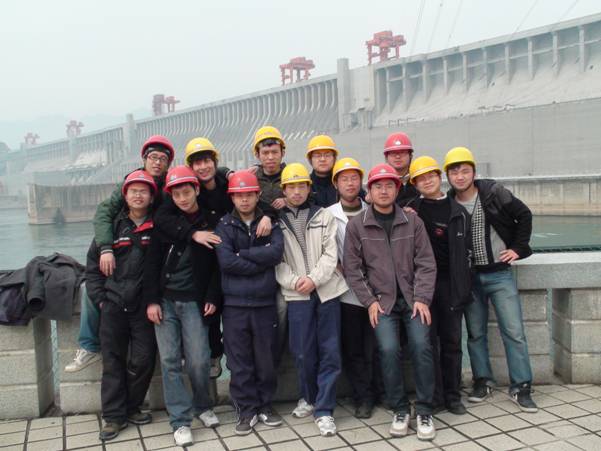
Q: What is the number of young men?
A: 13